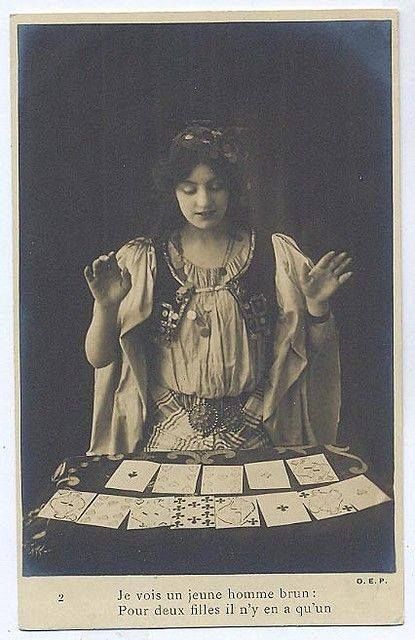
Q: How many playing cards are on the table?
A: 13